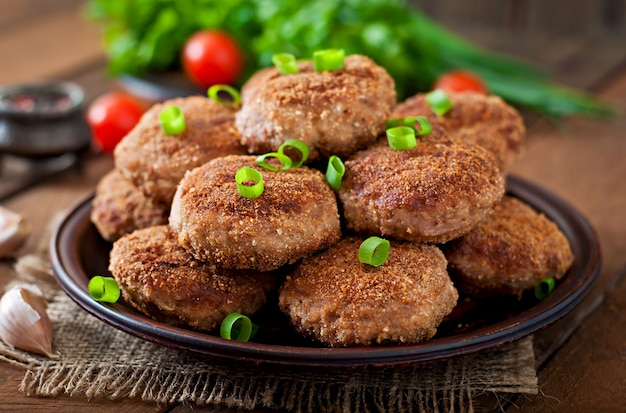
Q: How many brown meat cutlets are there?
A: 9